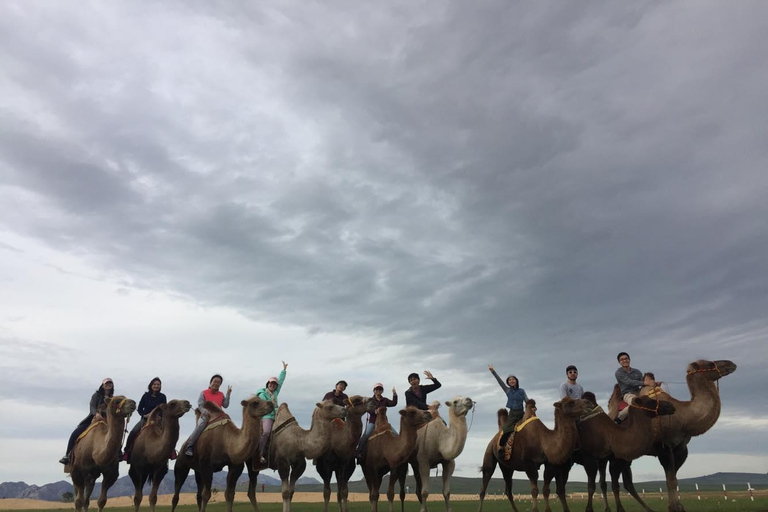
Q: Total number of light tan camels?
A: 2